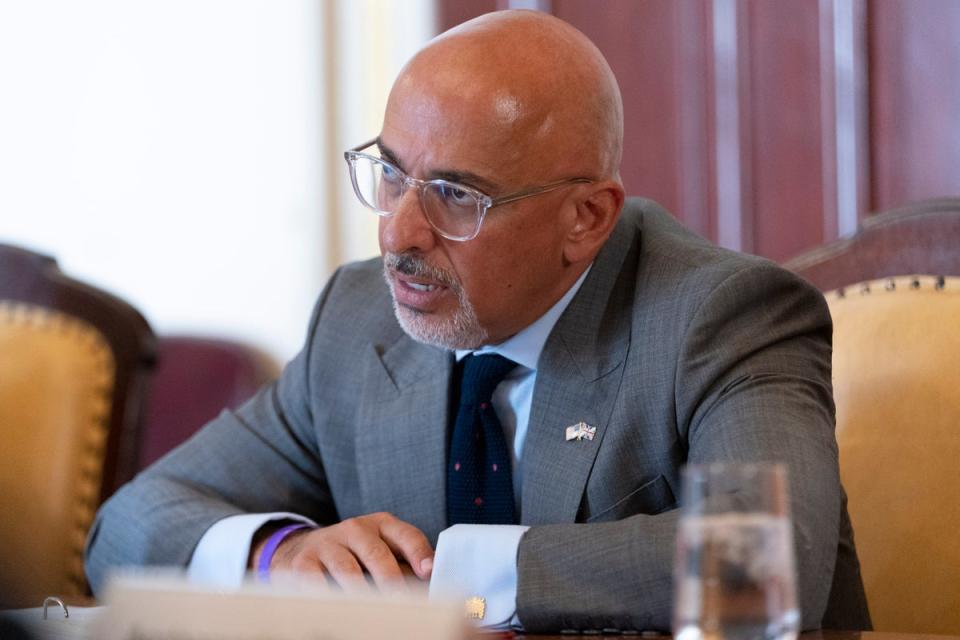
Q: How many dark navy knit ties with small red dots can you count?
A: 1